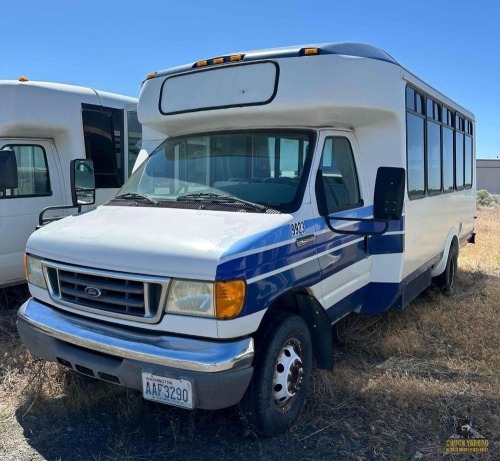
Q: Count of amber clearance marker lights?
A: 6